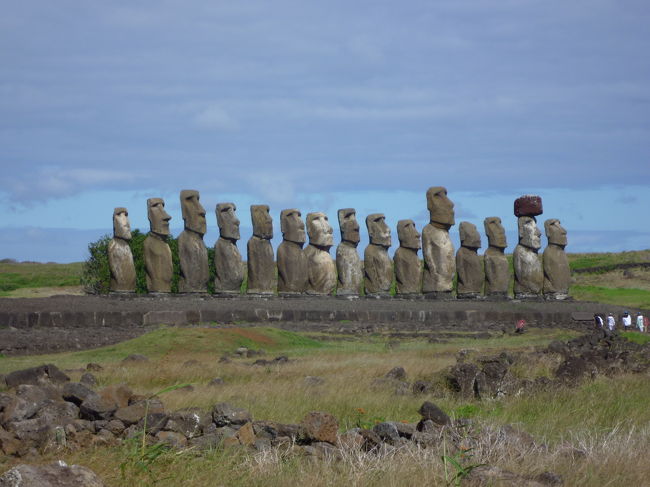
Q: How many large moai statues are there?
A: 15